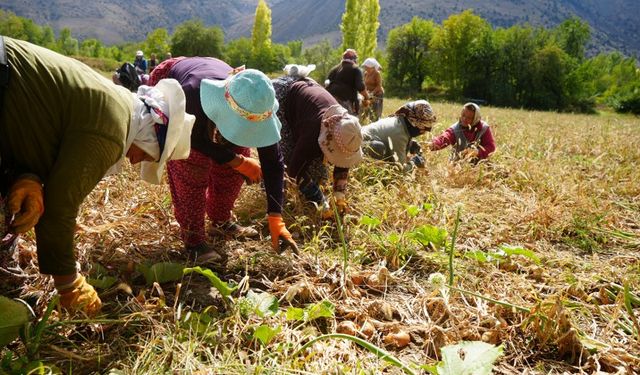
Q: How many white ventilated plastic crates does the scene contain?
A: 0